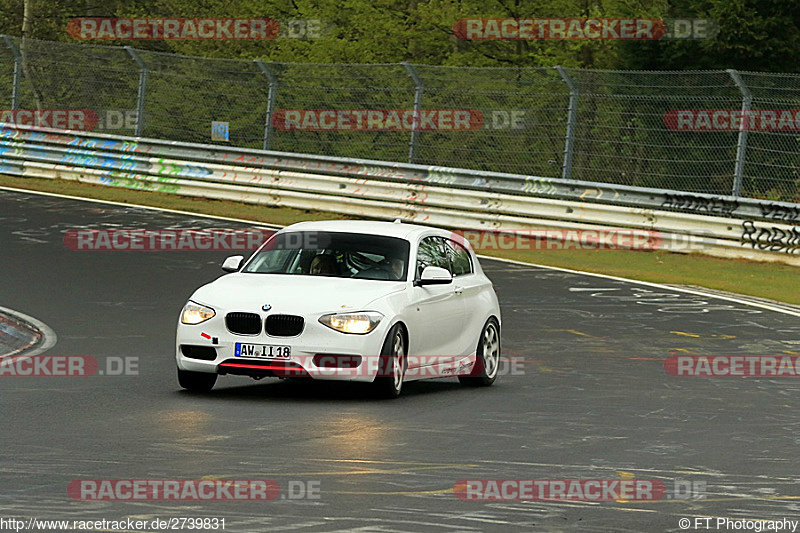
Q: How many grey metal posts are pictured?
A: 6